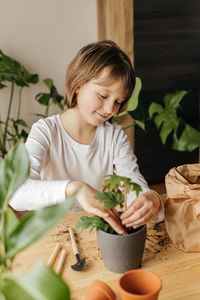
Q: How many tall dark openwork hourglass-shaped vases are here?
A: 0